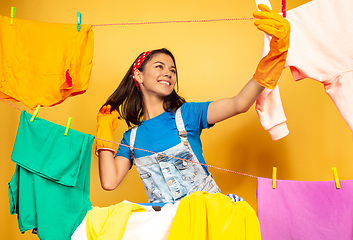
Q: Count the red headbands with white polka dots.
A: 1